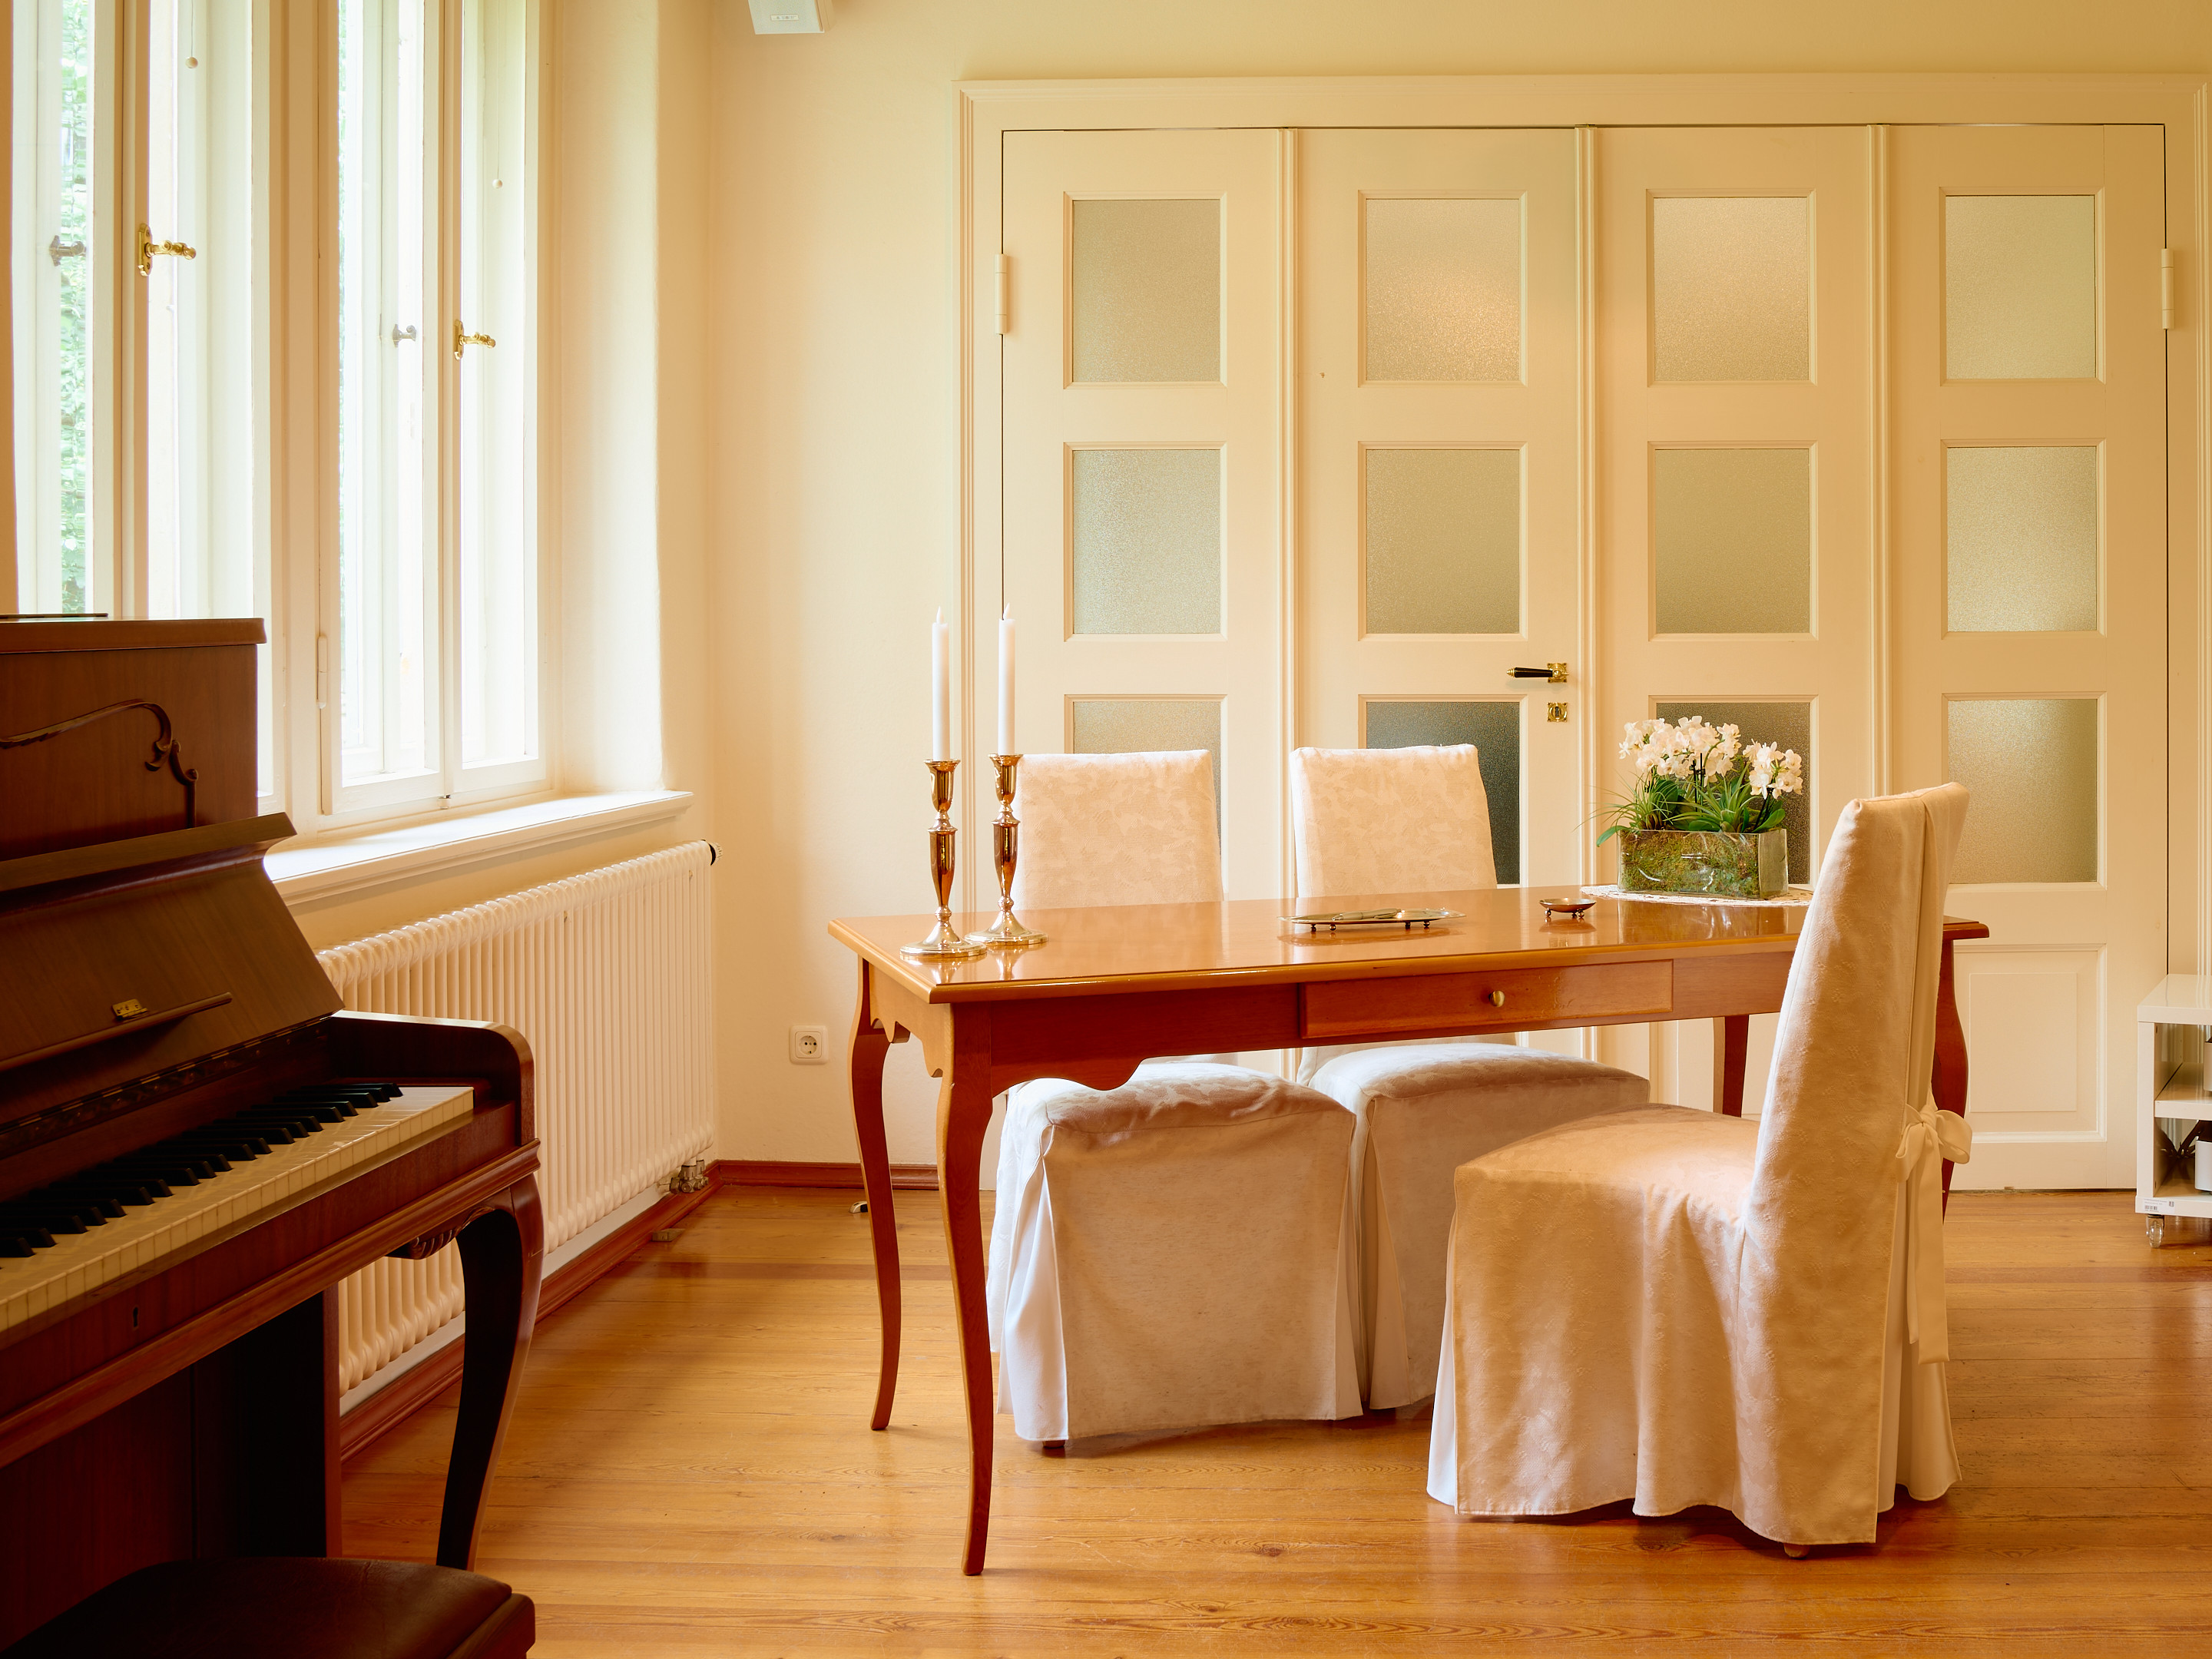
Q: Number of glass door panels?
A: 12